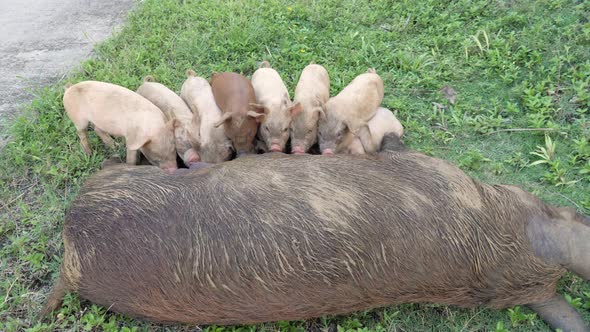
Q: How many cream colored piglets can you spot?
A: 7